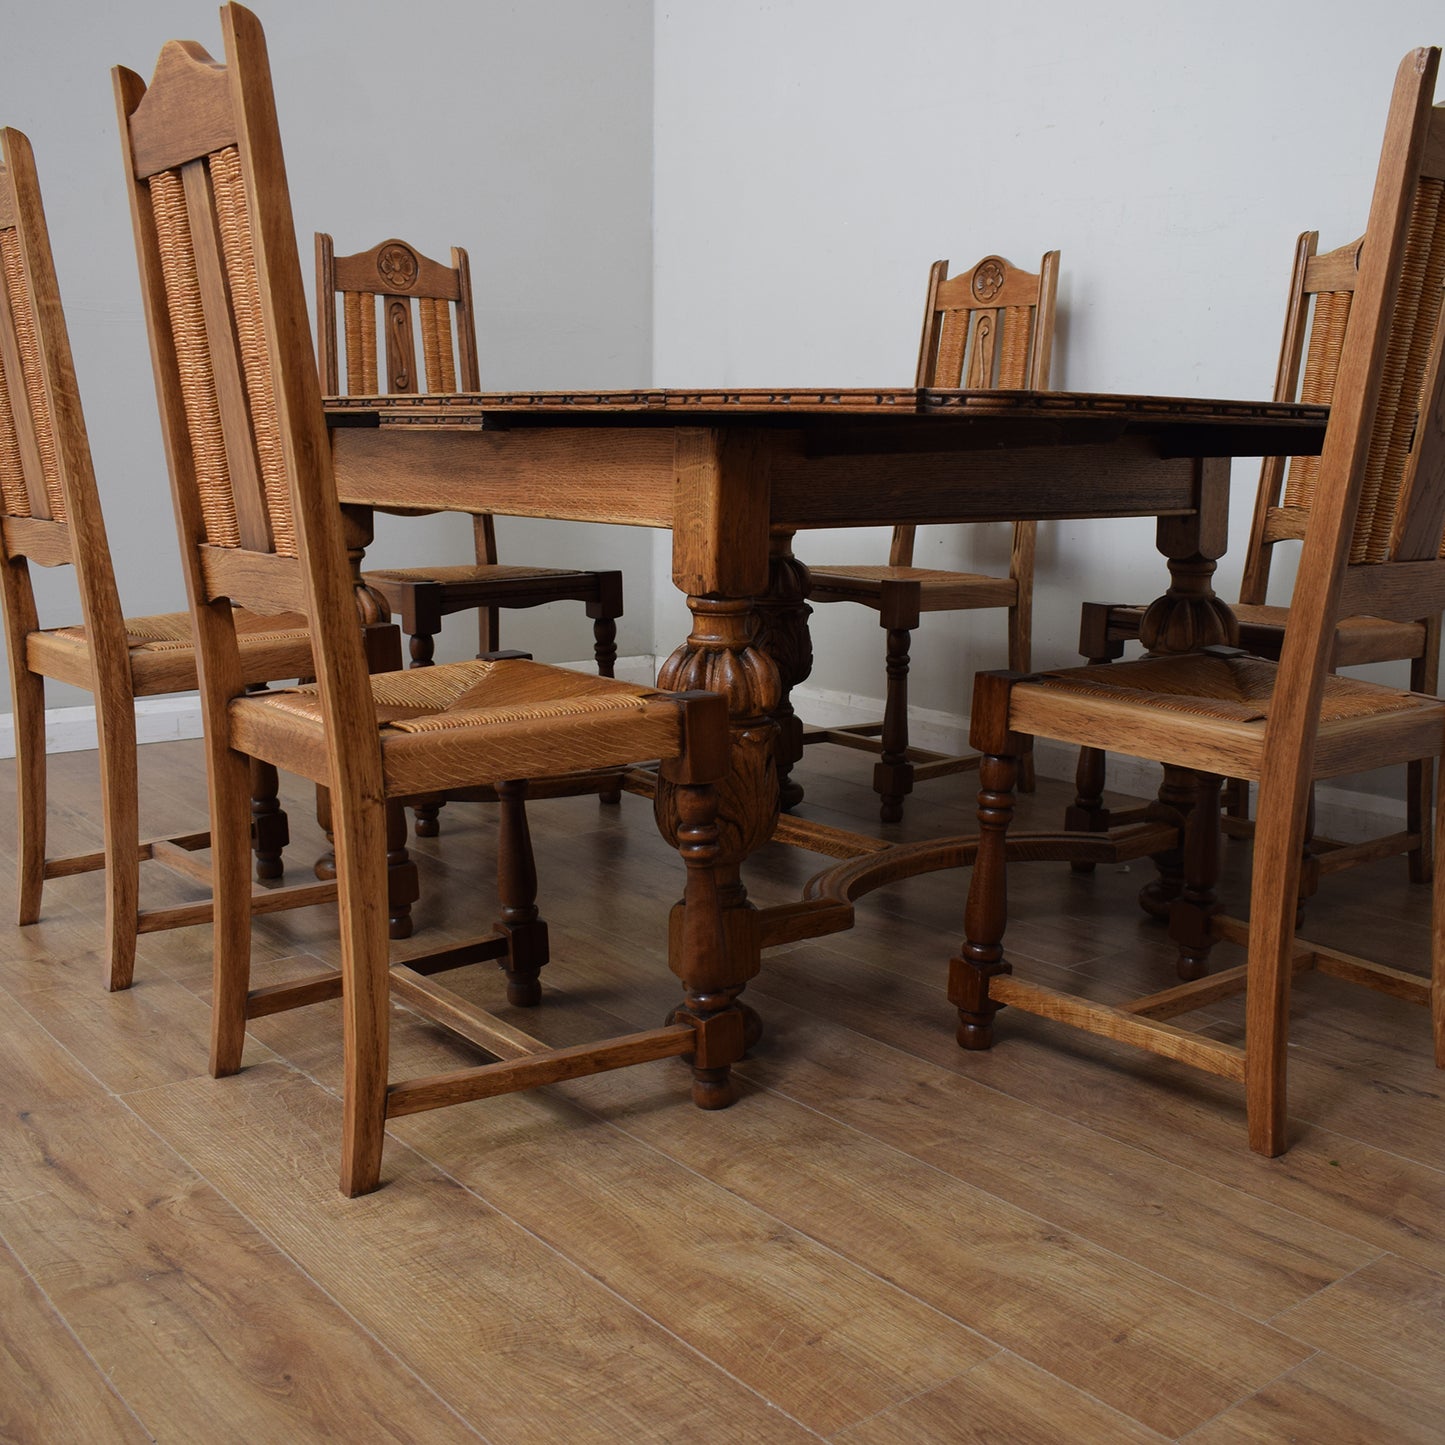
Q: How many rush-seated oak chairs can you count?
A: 6